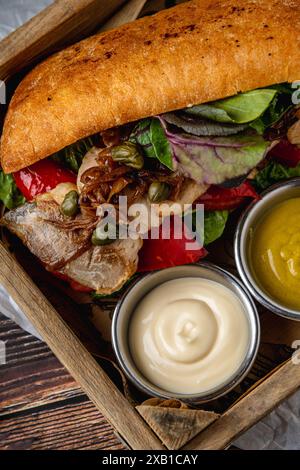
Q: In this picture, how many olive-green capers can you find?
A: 4